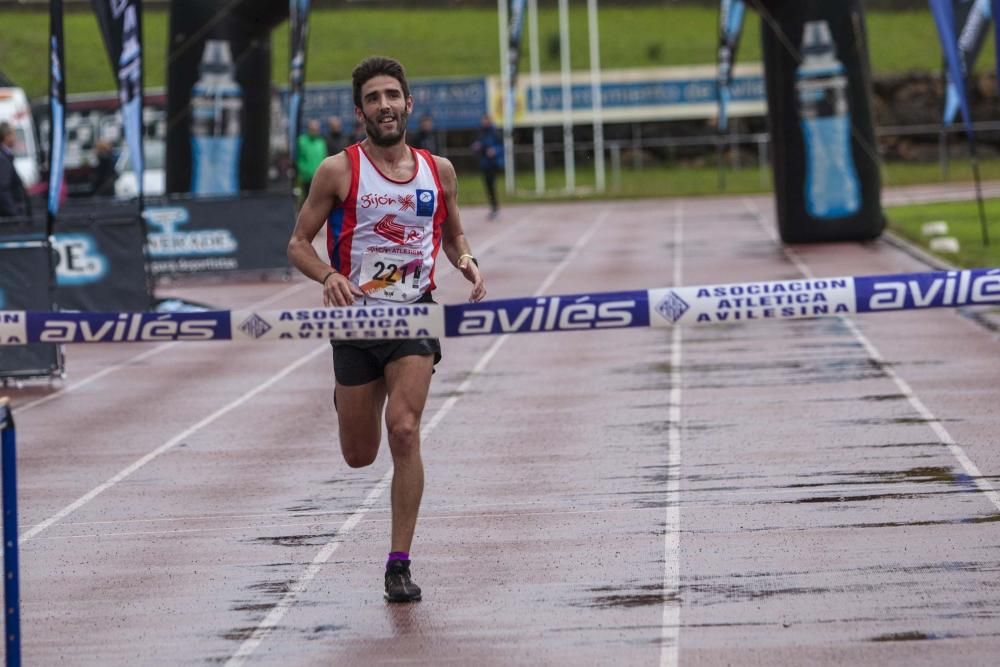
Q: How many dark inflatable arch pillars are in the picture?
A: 2